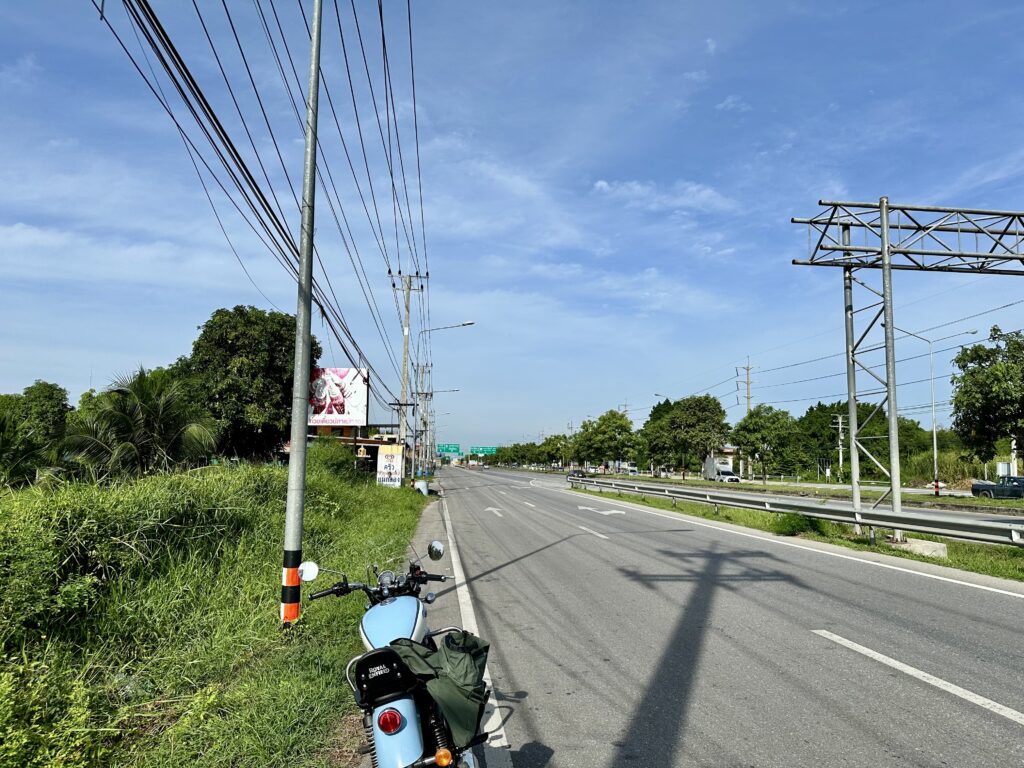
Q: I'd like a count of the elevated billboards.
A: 1